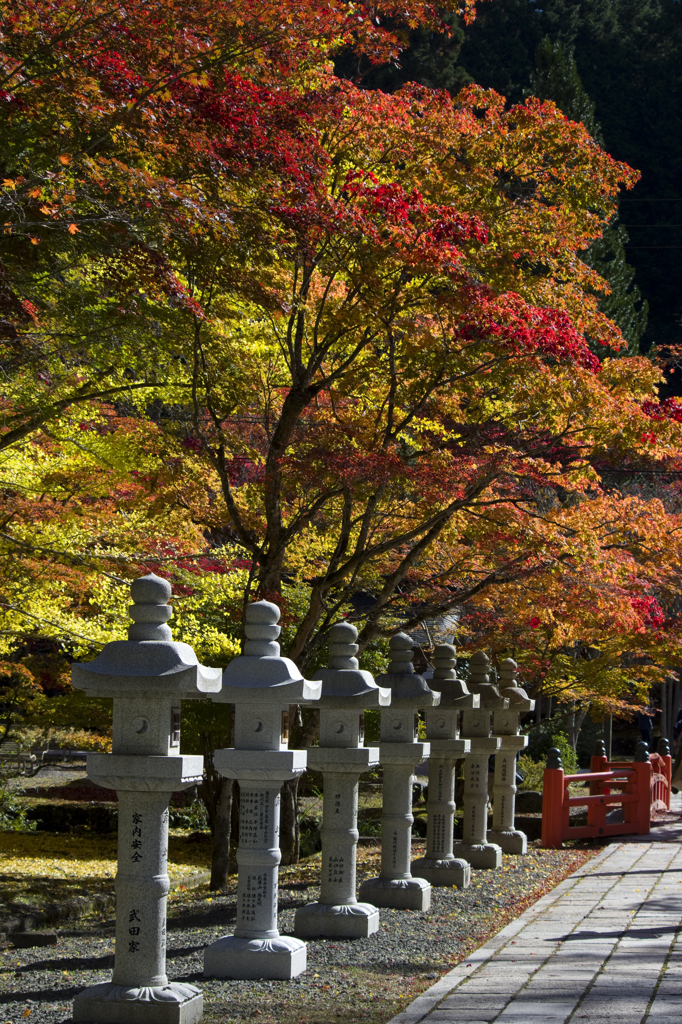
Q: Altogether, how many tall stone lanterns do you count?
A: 7